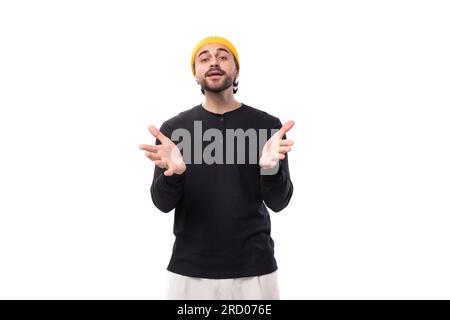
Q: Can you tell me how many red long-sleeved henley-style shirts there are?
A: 0